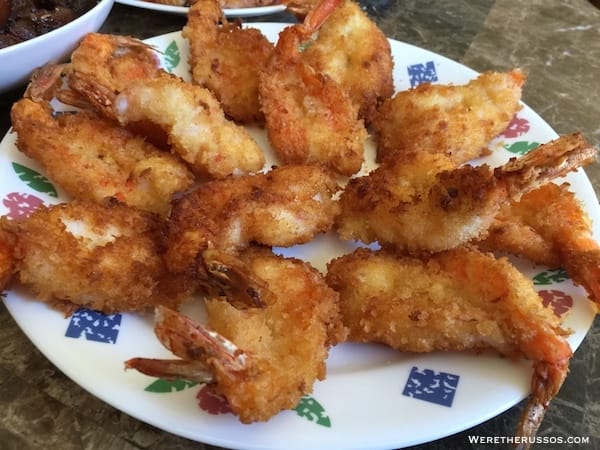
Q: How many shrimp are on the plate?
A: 13